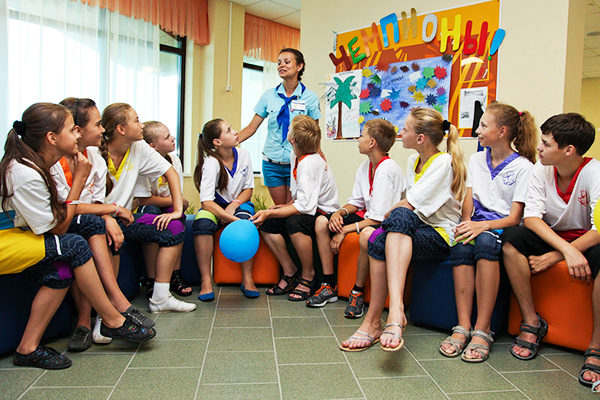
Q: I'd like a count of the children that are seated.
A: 10